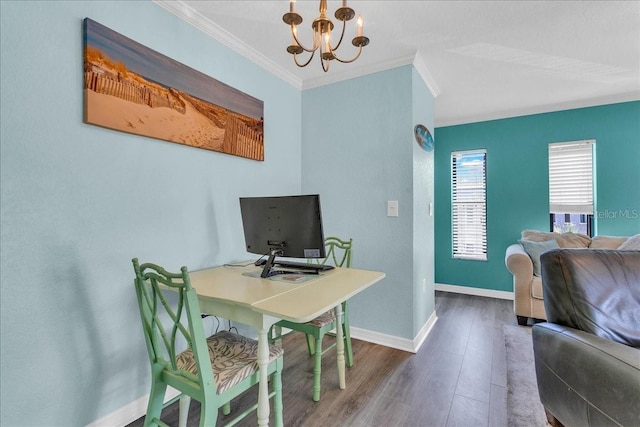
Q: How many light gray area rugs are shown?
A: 1